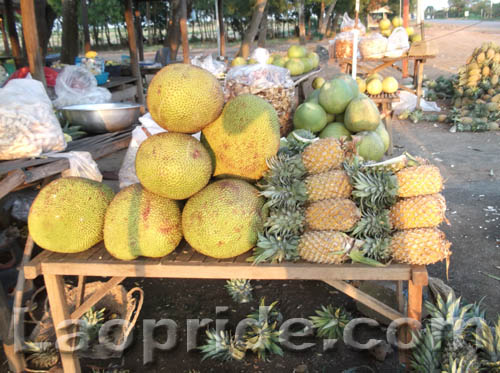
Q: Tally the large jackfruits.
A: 6